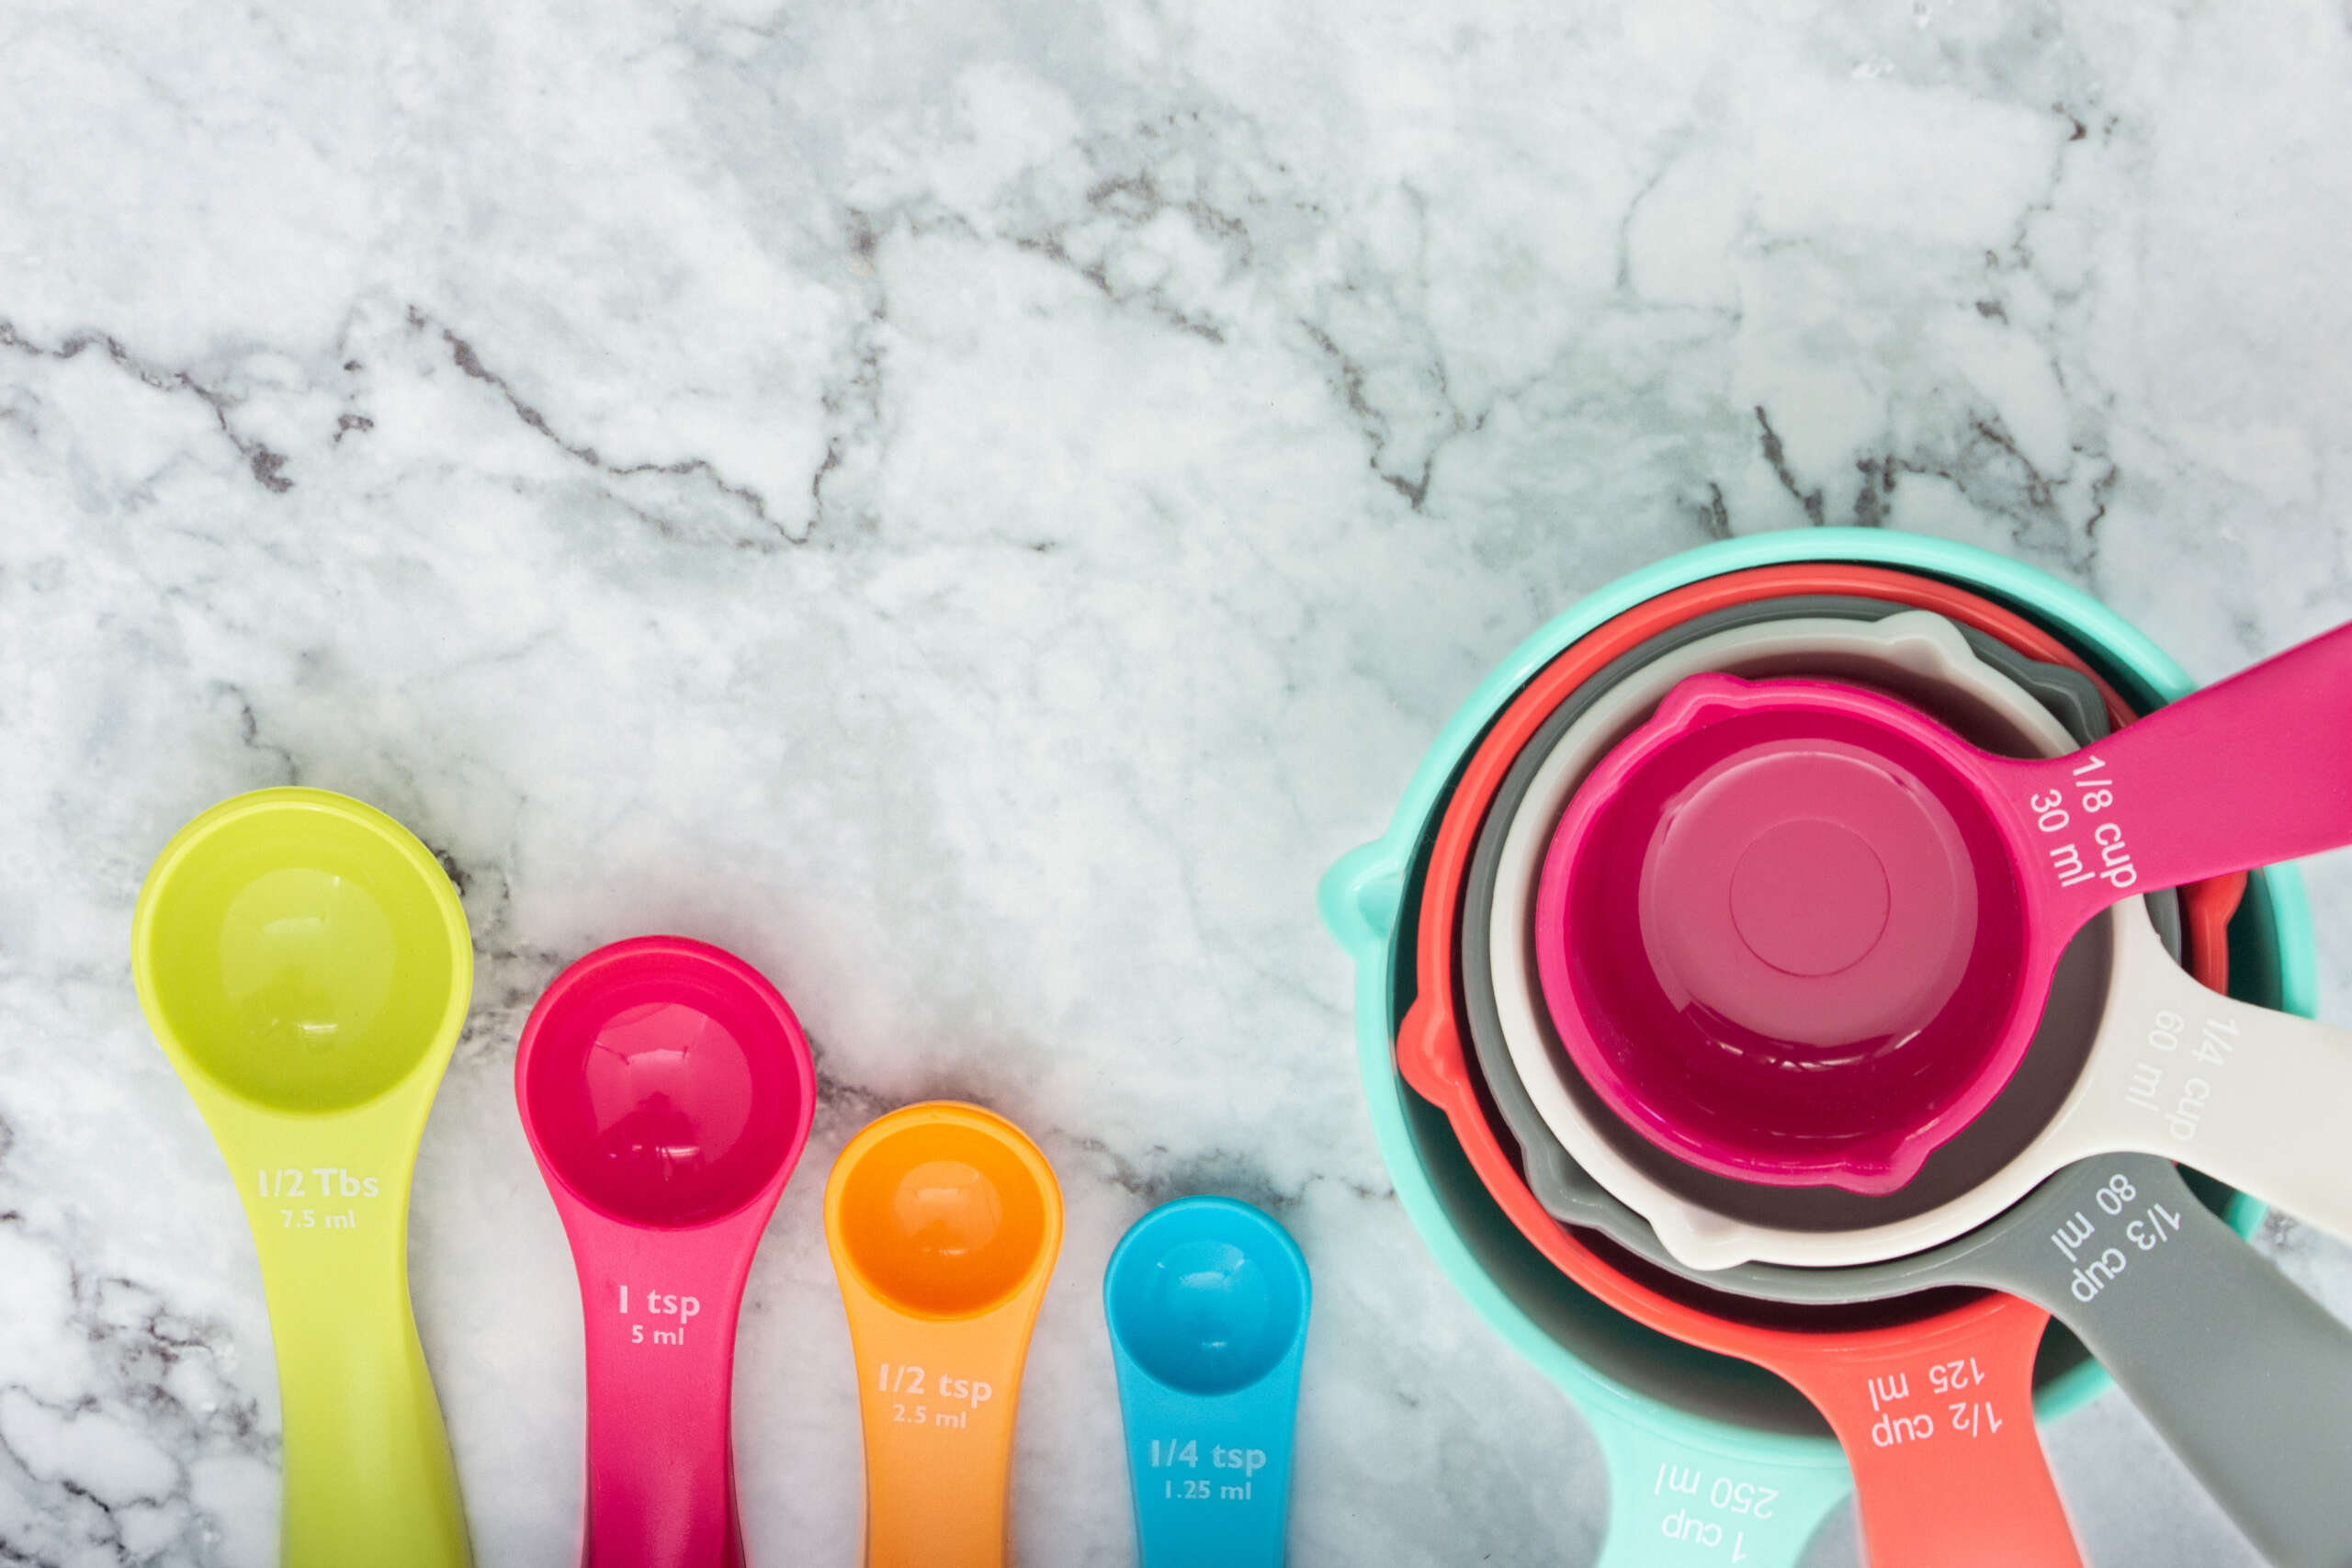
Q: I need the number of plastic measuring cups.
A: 5